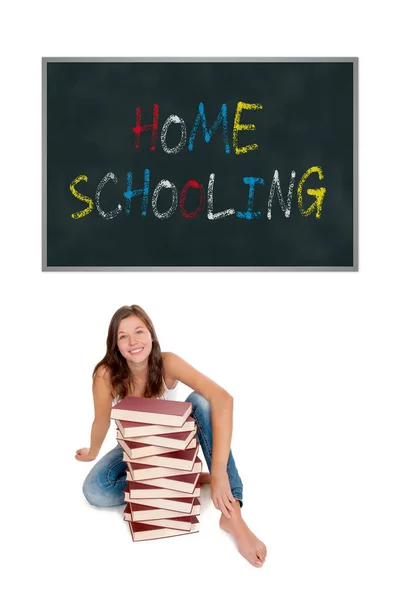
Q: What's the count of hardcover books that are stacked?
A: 12